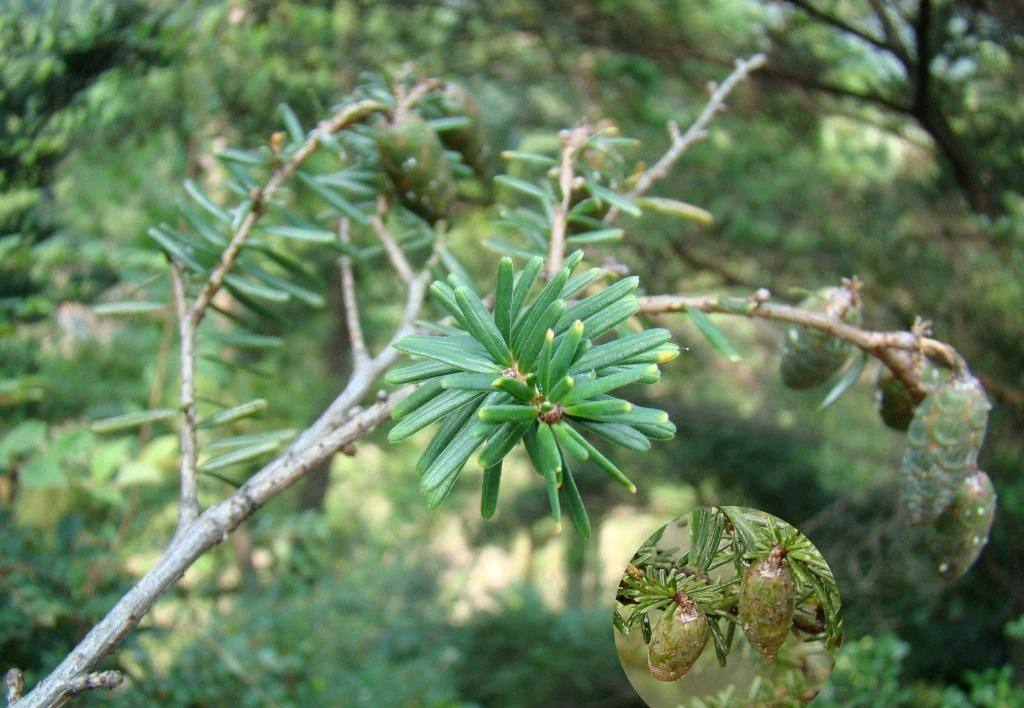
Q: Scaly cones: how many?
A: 8